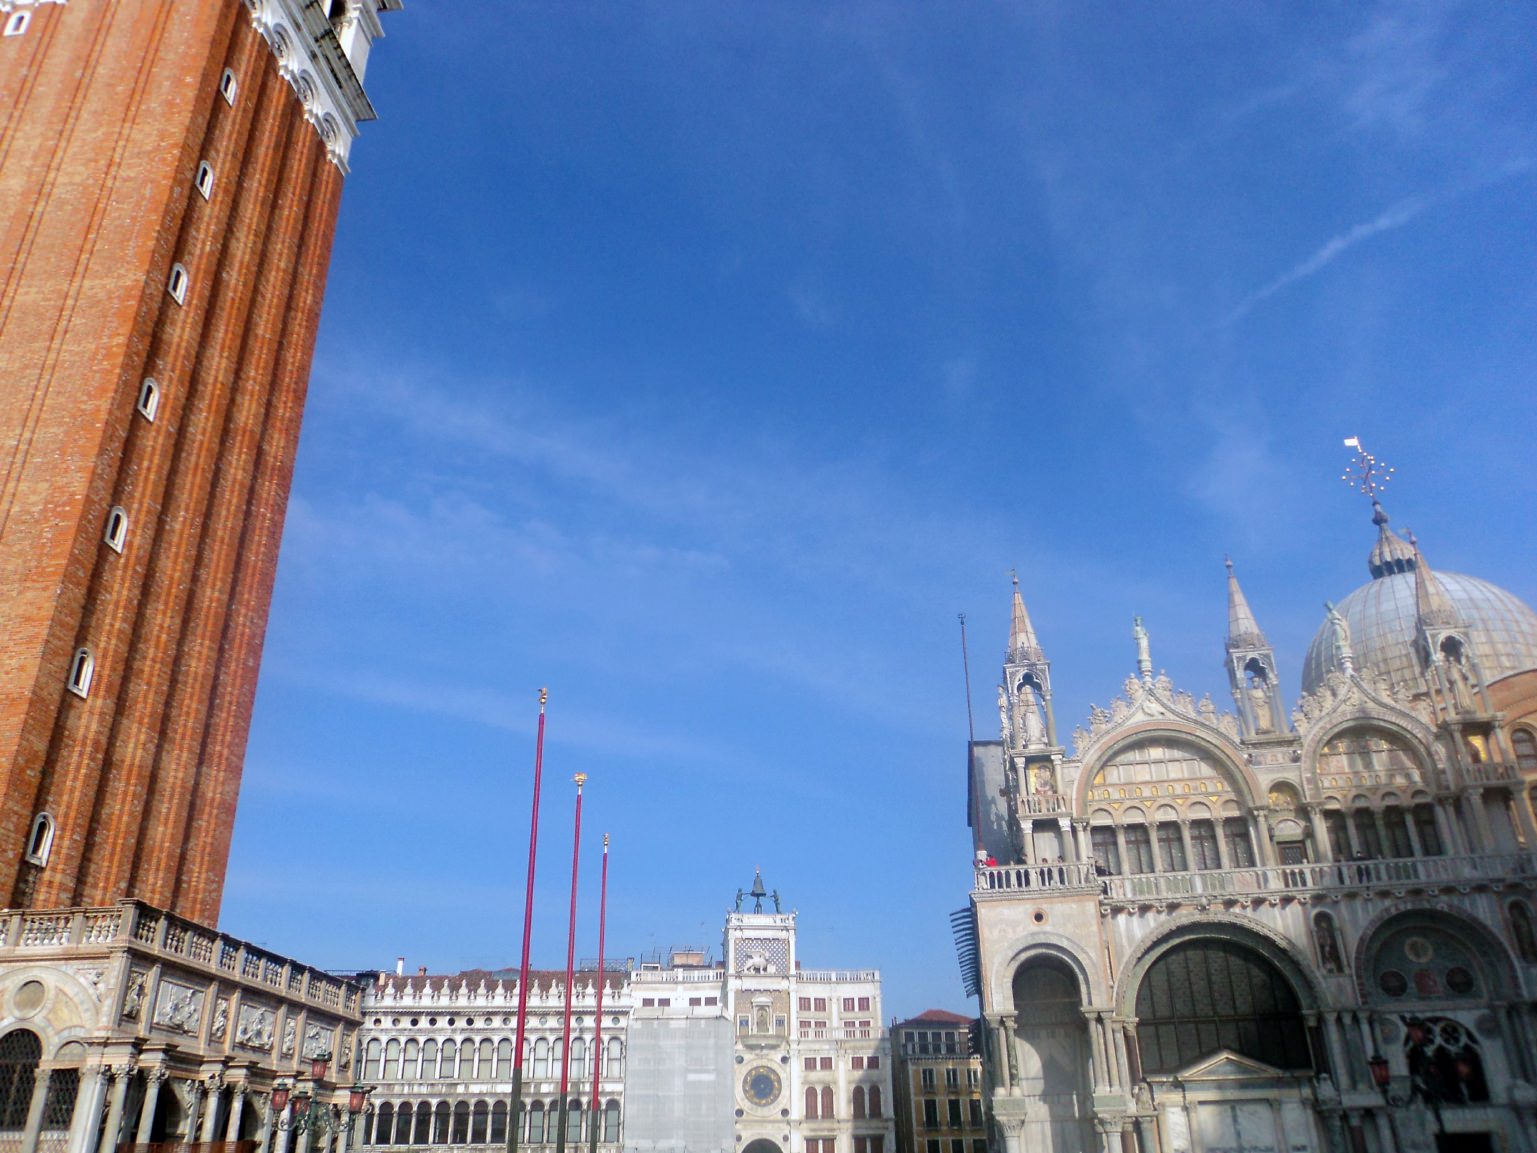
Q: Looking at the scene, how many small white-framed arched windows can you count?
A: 8